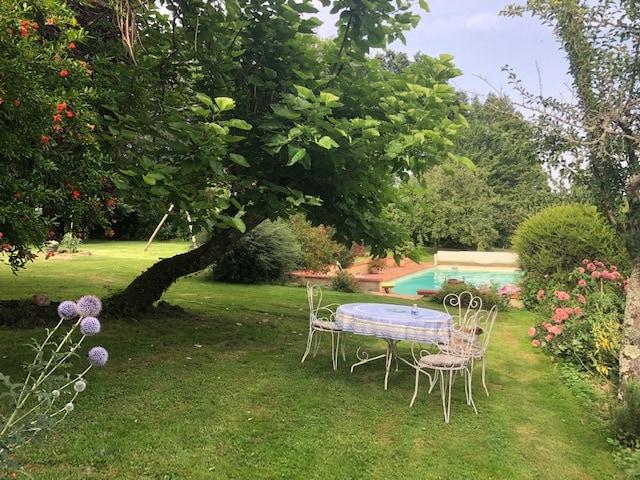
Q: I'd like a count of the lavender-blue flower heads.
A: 4